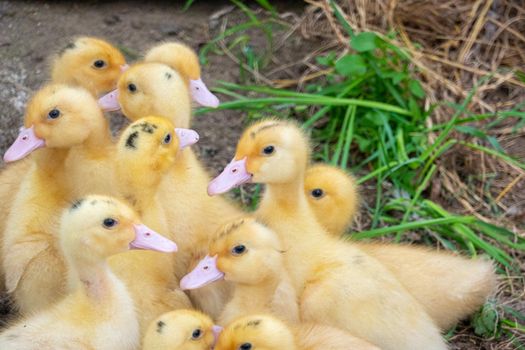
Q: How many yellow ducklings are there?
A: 11